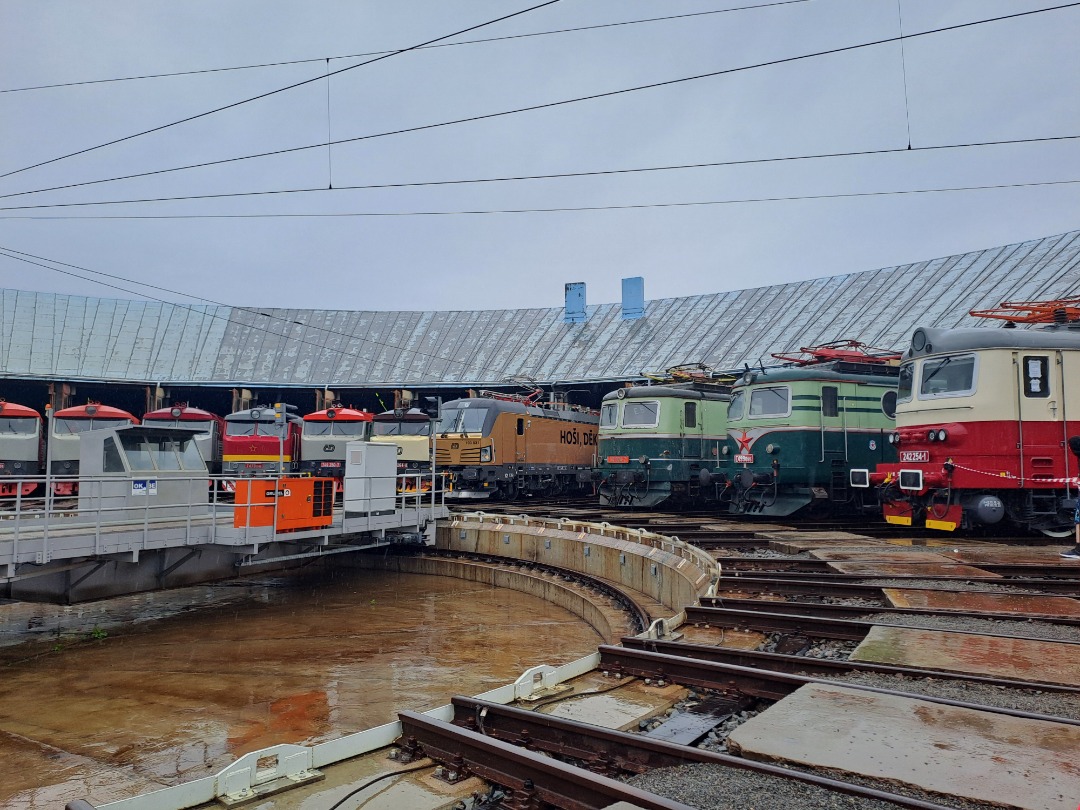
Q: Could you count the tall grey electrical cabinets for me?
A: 1